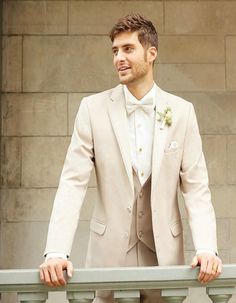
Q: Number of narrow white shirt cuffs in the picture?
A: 2